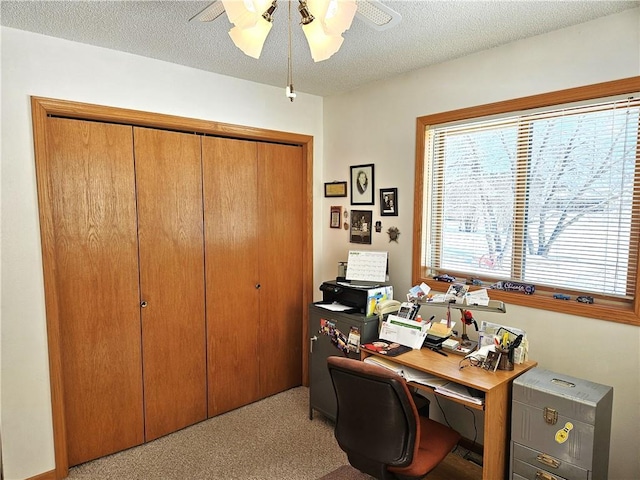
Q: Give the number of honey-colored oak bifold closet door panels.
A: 4